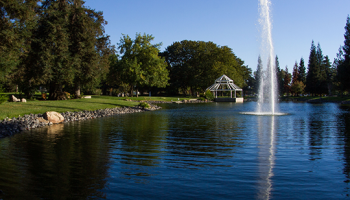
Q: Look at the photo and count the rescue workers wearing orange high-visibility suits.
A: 0